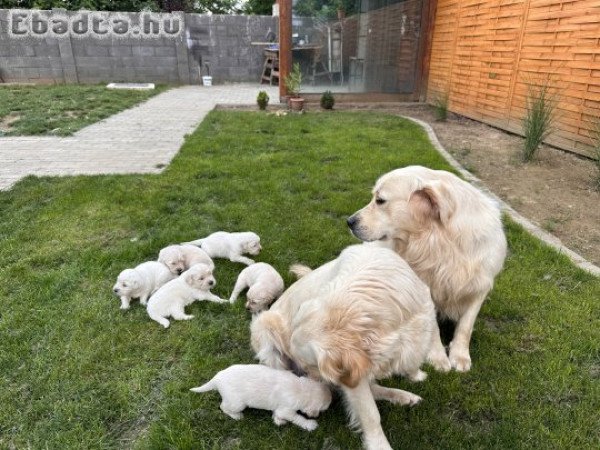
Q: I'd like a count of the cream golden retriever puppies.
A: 6